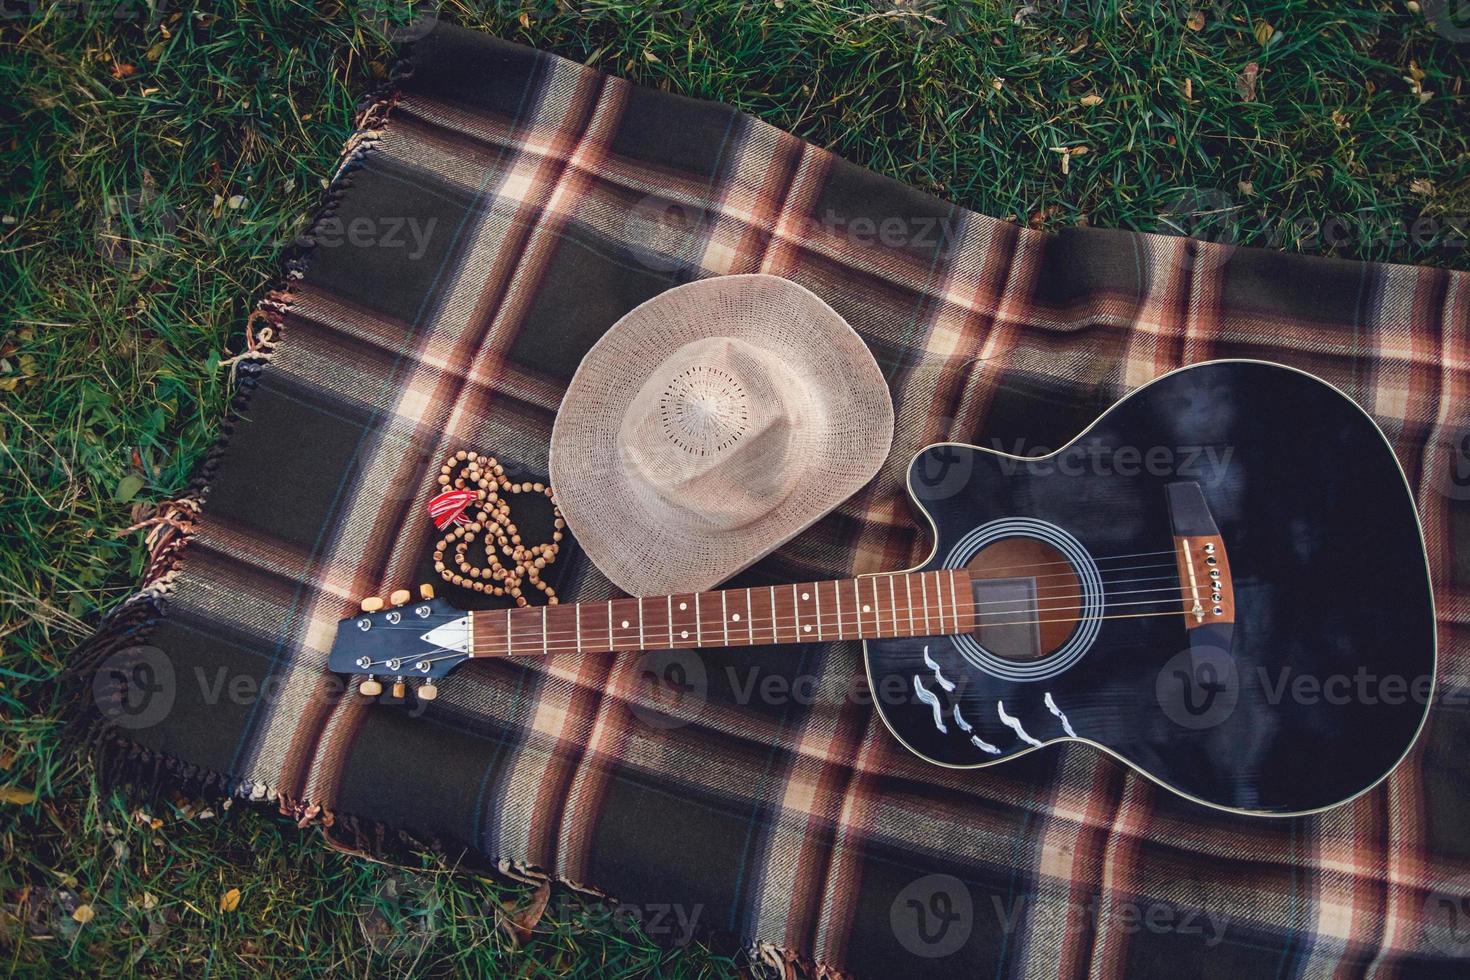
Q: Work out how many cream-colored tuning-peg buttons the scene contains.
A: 6